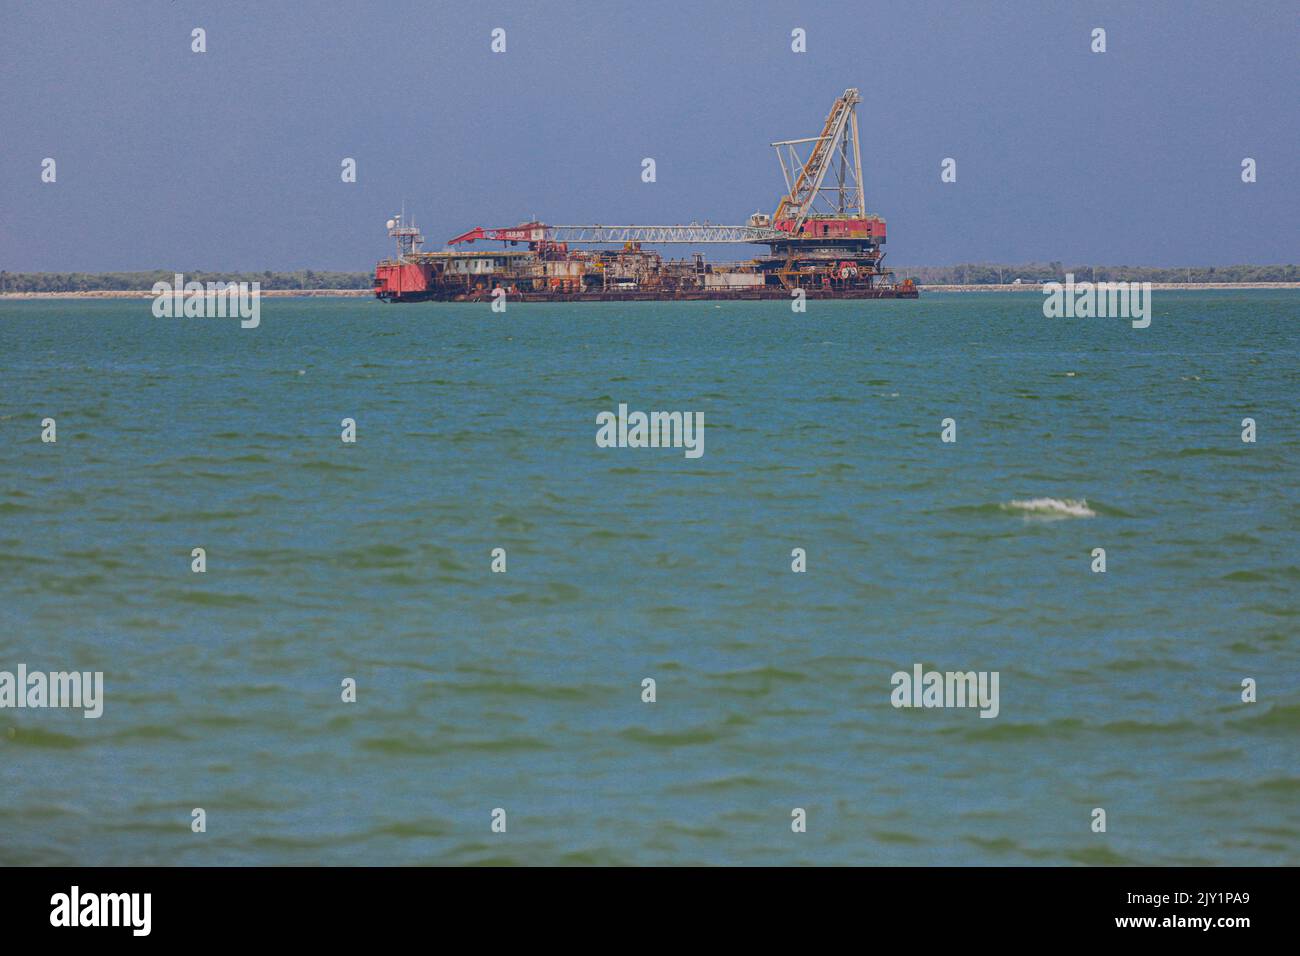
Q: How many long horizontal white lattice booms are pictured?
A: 1